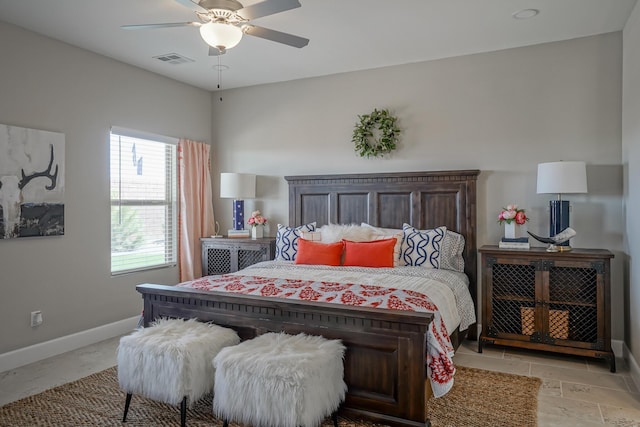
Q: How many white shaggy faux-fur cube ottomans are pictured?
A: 2